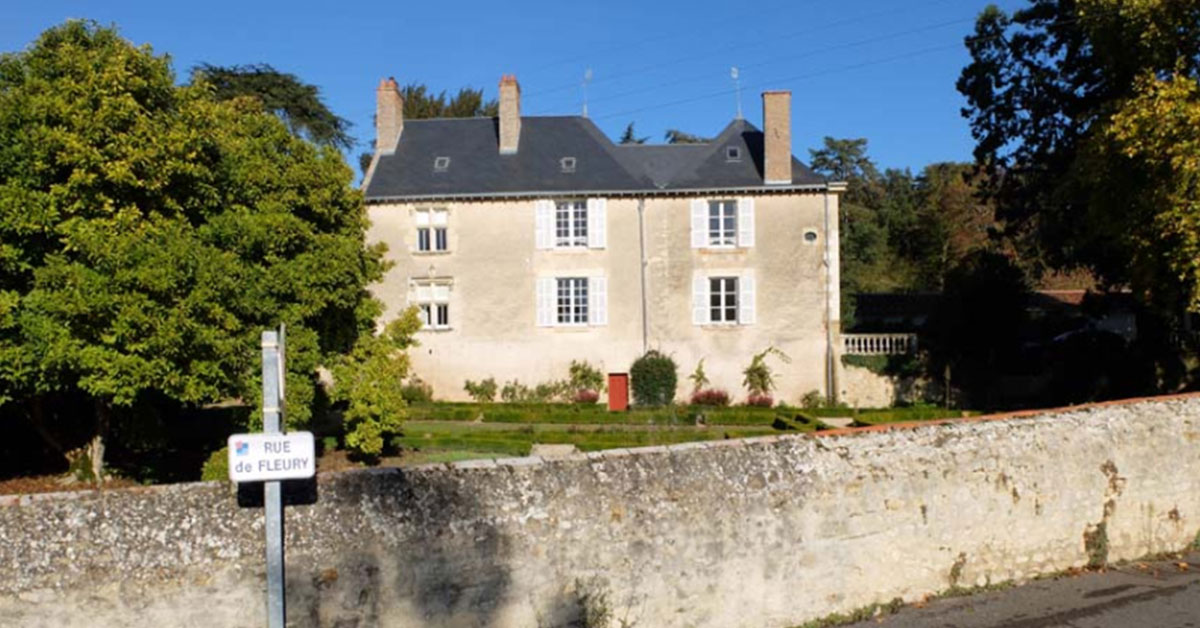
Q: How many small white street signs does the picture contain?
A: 1